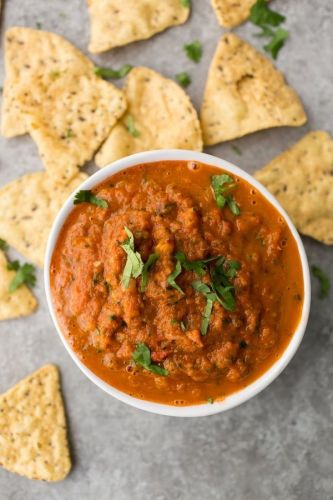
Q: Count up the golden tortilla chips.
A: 10